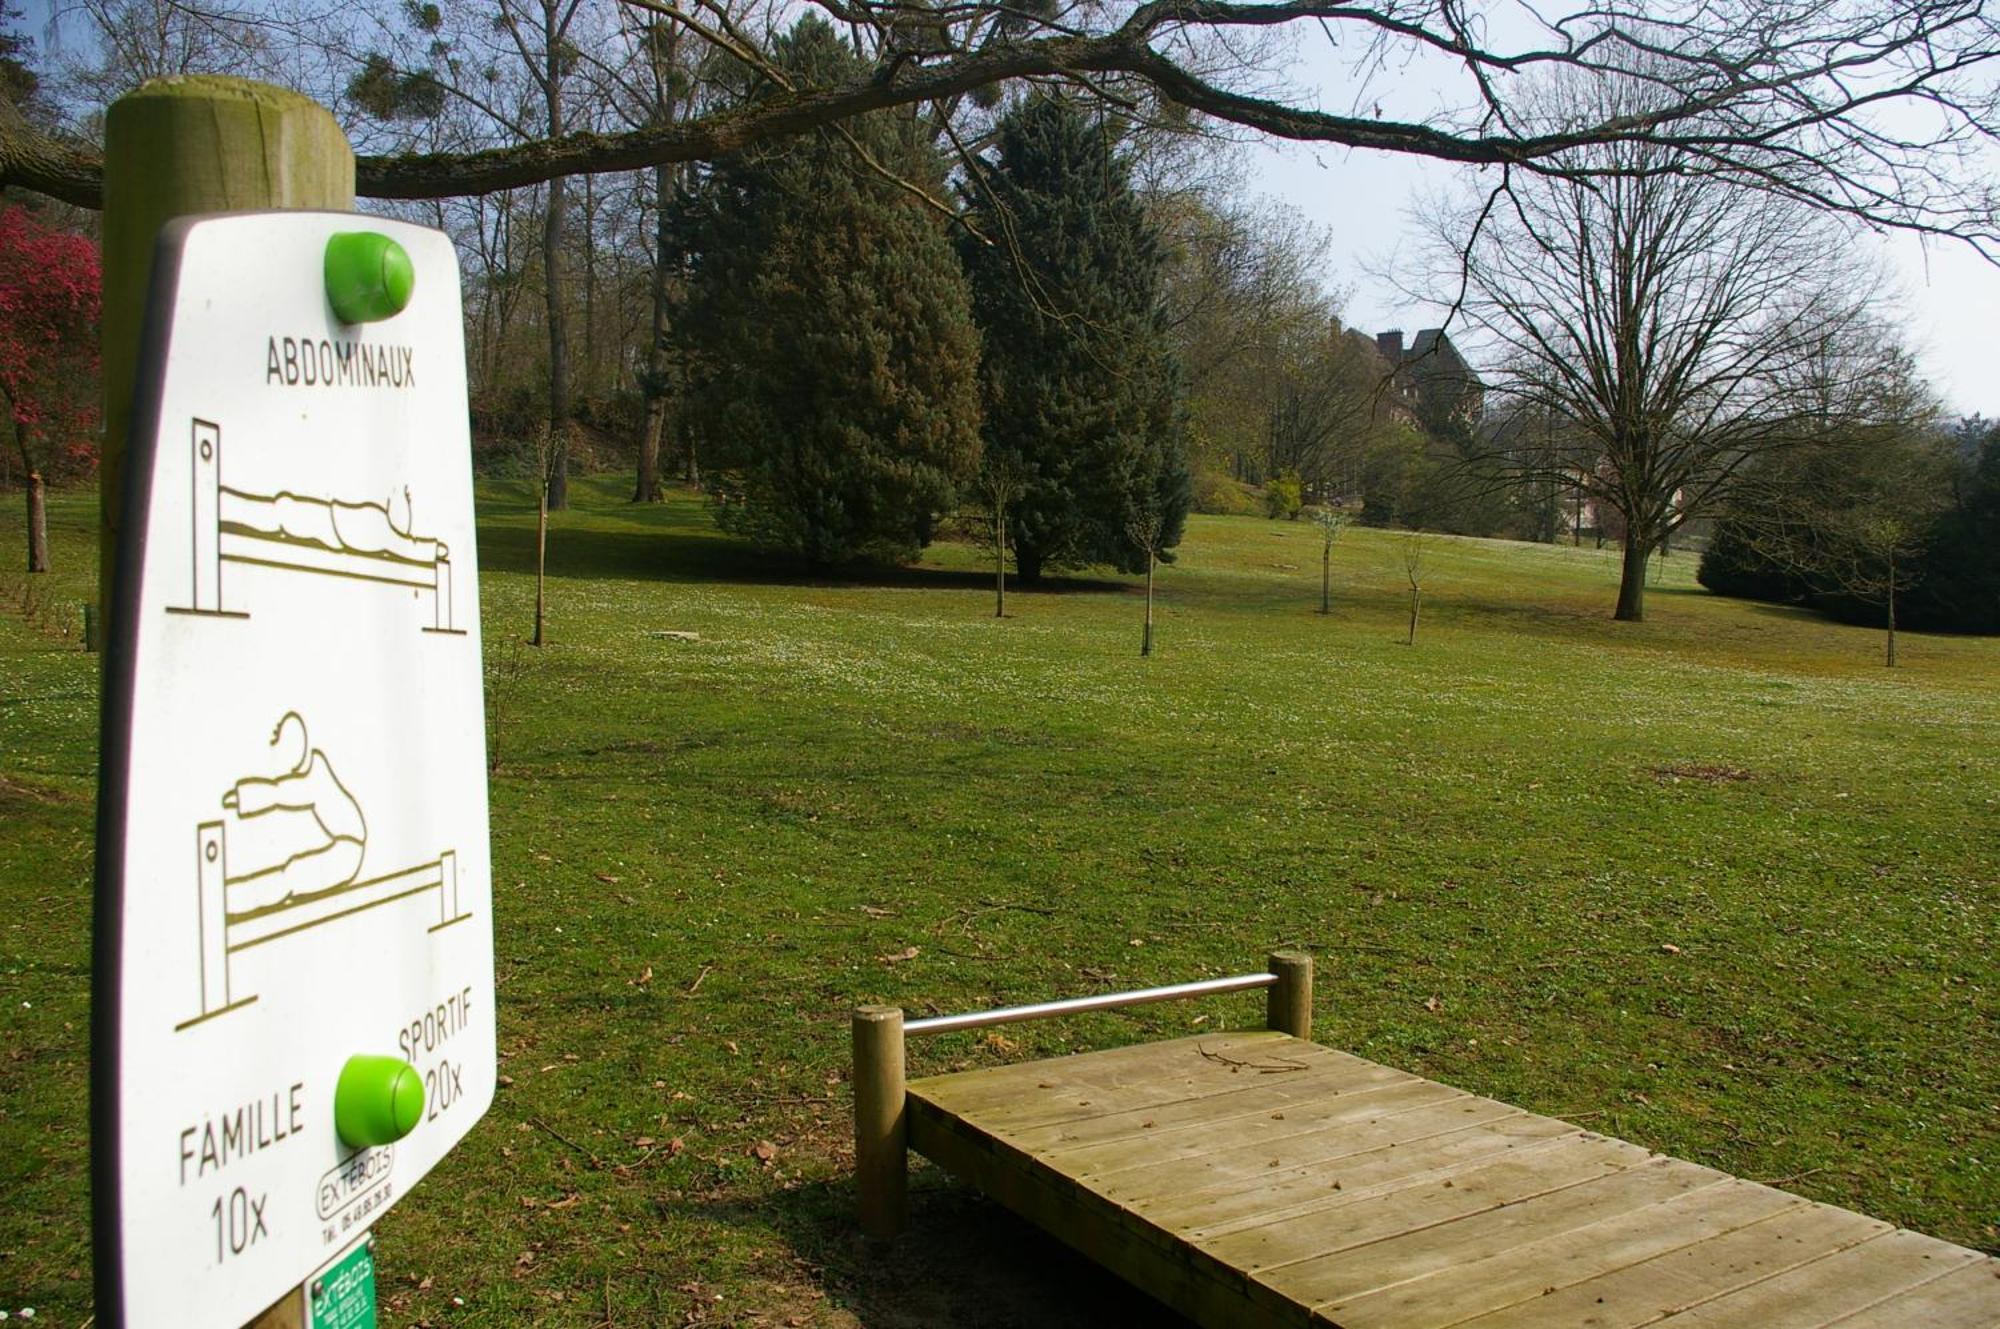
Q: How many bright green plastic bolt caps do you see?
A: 2